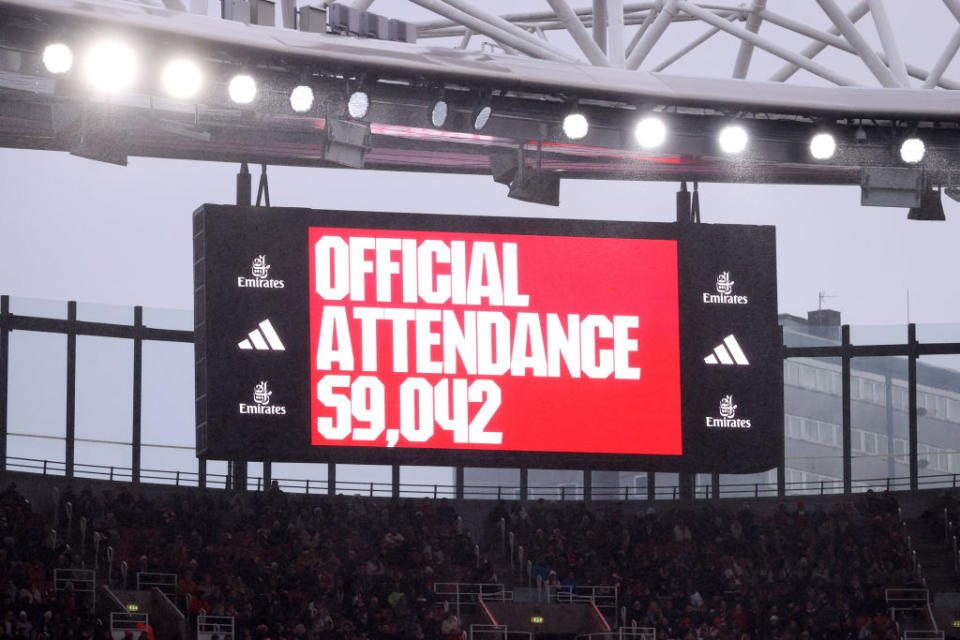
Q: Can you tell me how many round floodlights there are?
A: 13